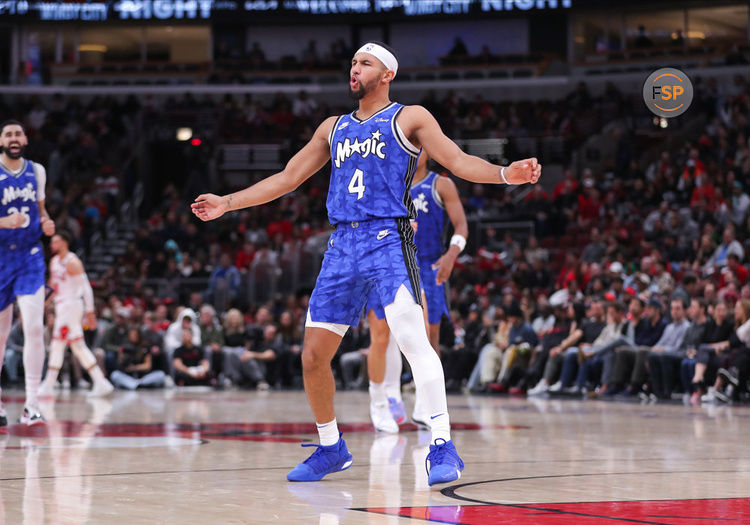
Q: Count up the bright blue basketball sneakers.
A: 2